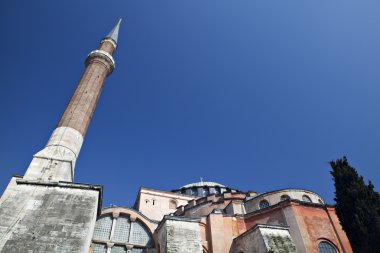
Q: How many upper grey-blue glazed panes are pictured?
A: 3